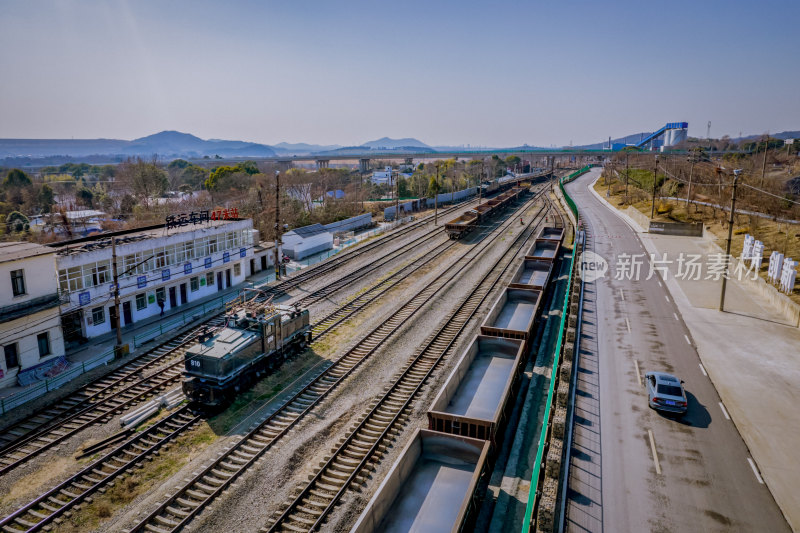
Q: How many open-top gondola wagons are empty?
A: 6